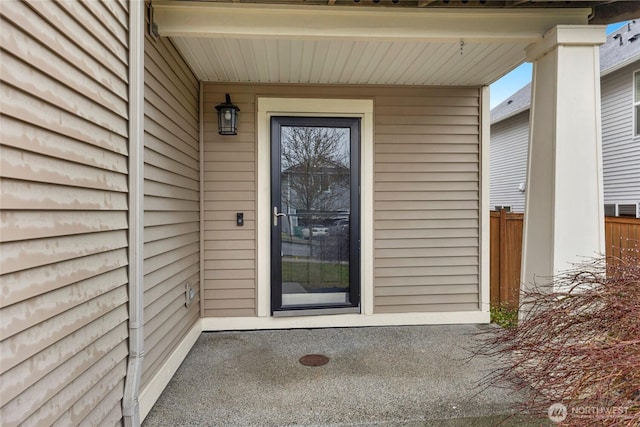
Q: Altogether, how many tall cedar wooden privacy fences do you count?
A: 1